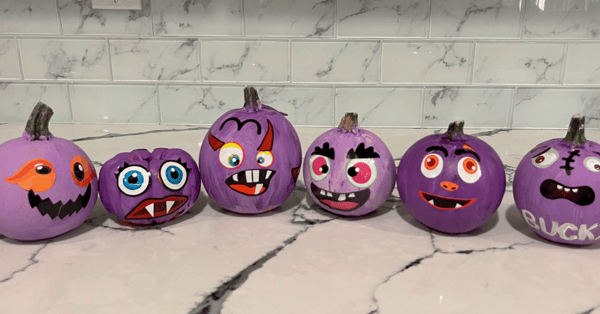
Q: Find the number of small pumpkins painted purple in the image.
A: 6